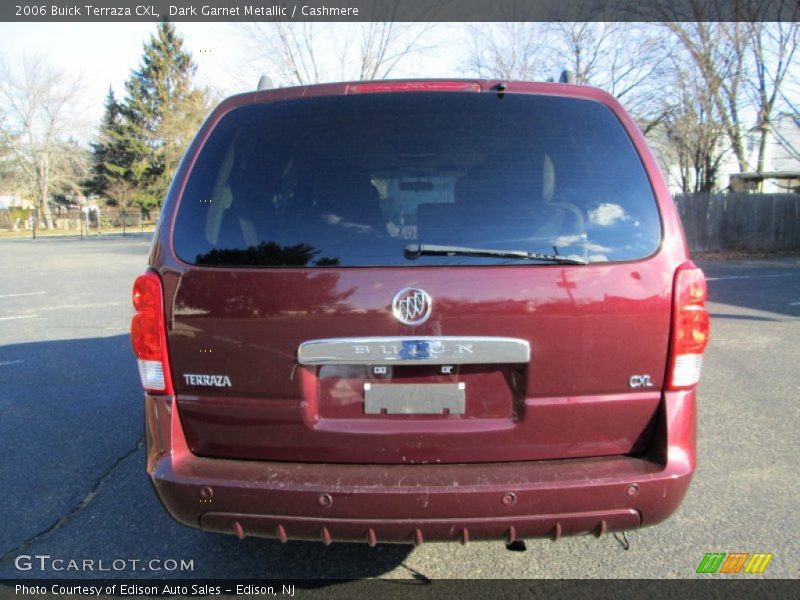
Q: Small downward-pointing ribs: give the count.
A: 9